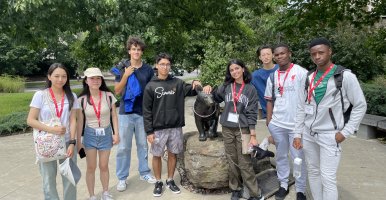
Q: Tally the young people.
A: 8